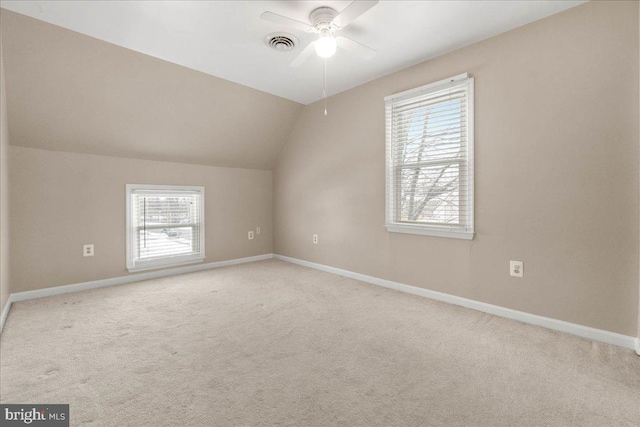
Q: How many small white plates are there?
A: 5